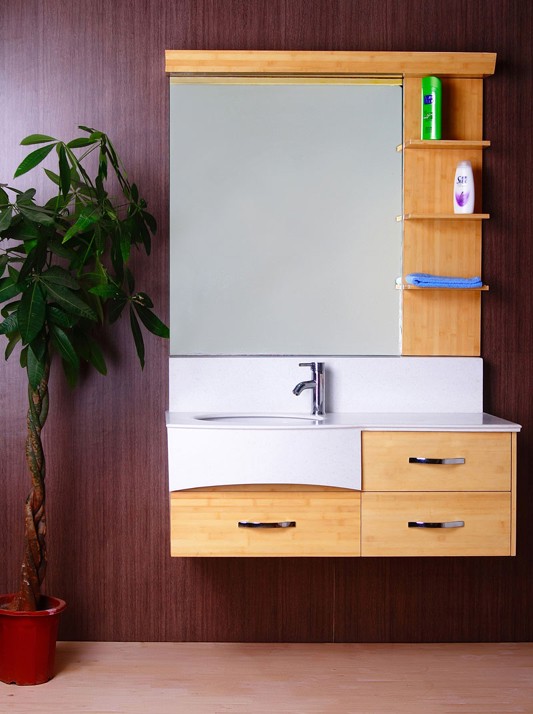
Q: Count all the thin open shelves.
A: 3